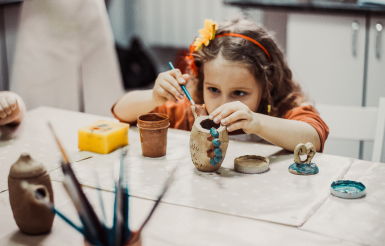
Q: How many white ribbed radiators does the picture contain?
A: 1